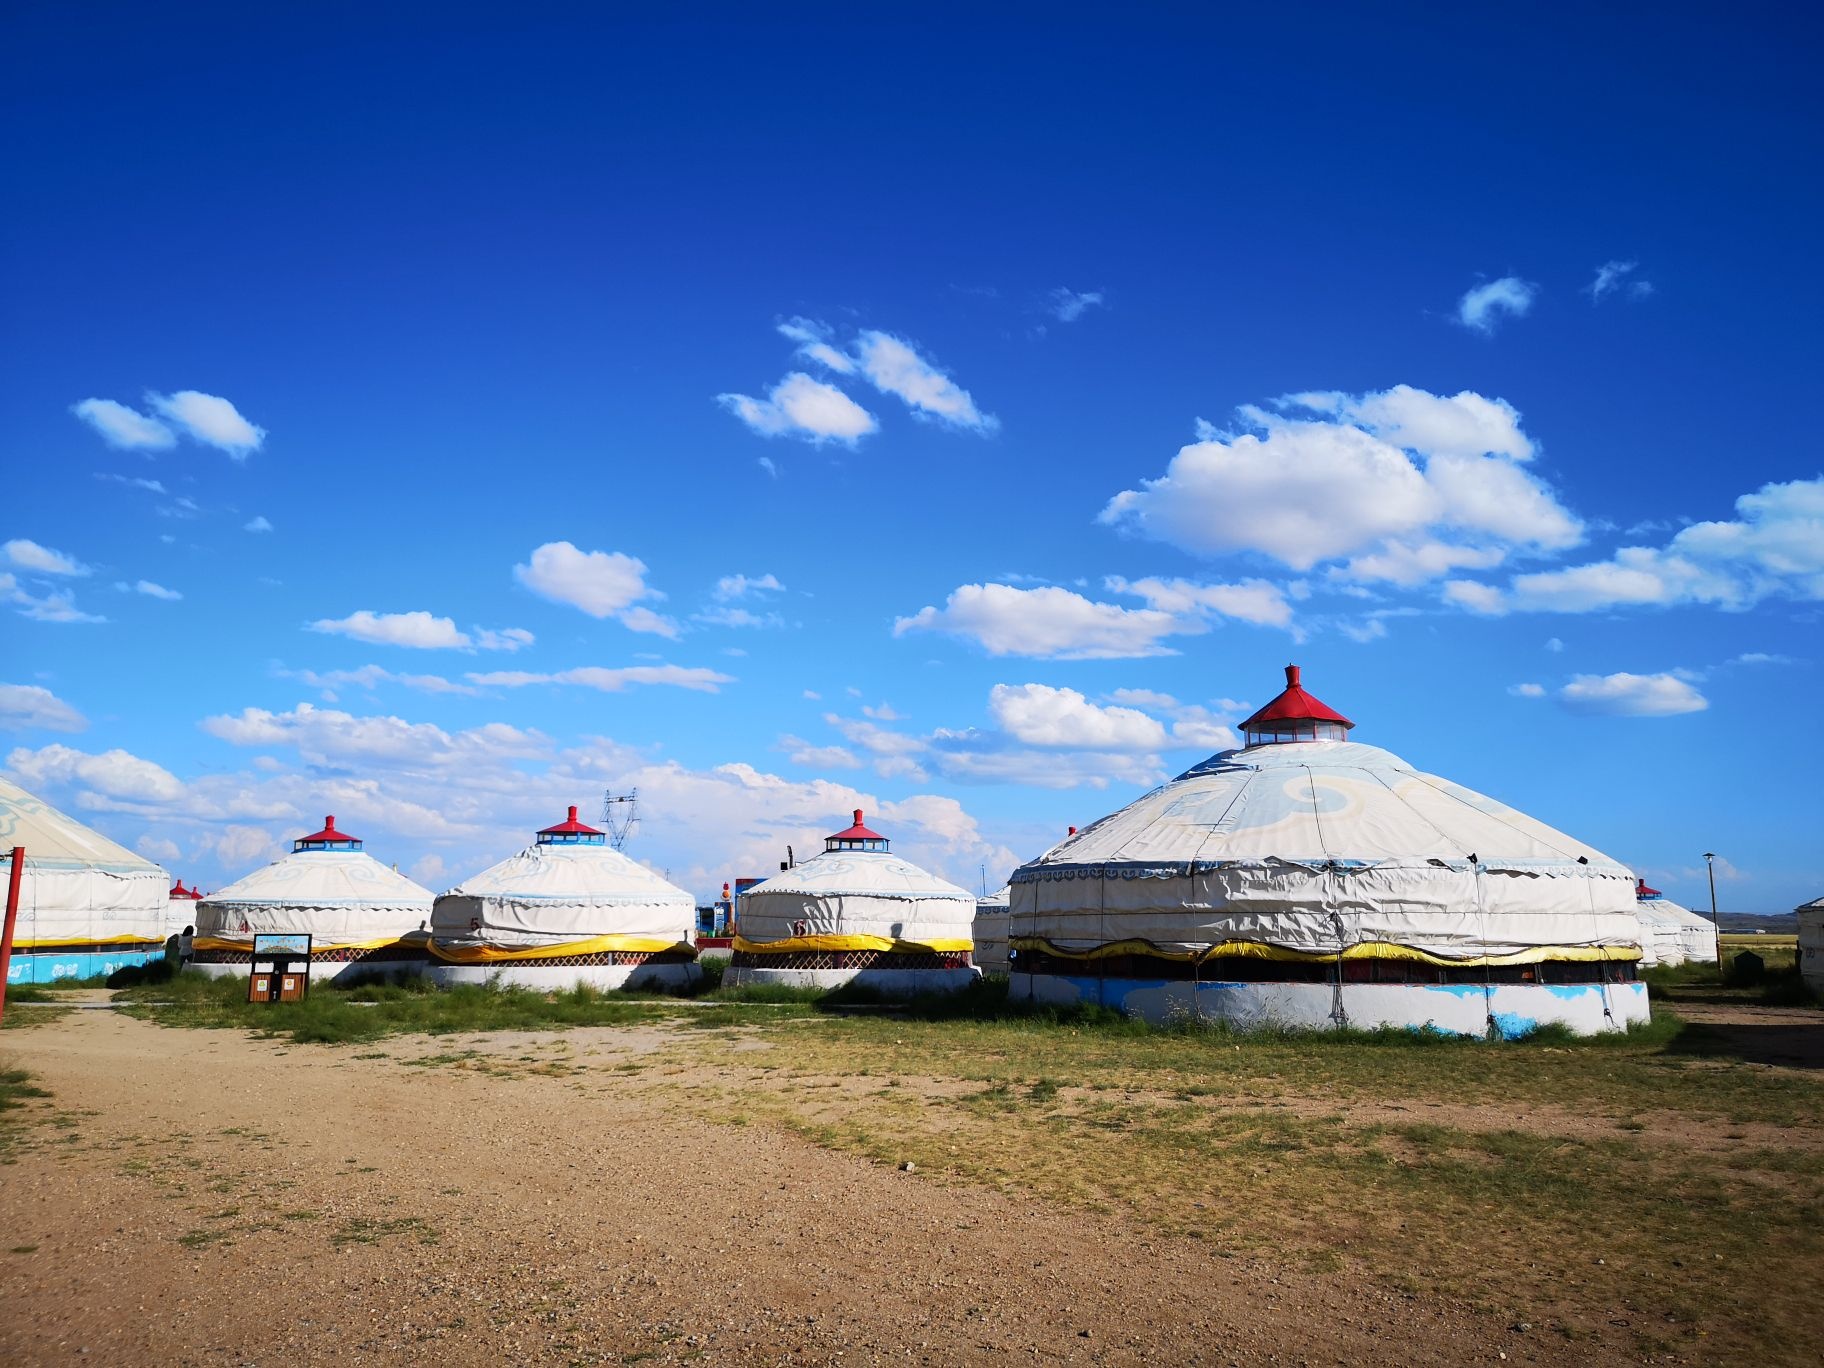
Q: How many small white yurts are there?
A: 3